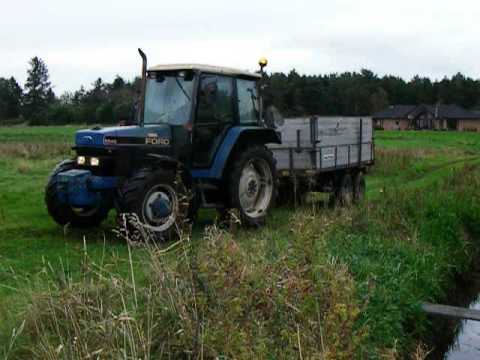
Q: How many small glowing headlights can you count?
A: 2